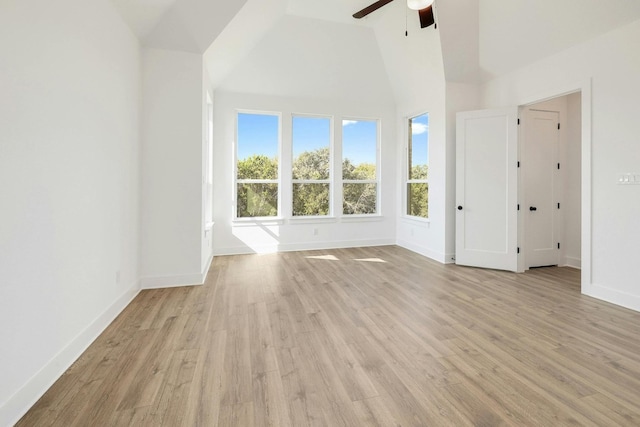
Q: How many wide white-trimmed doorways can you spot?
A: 1